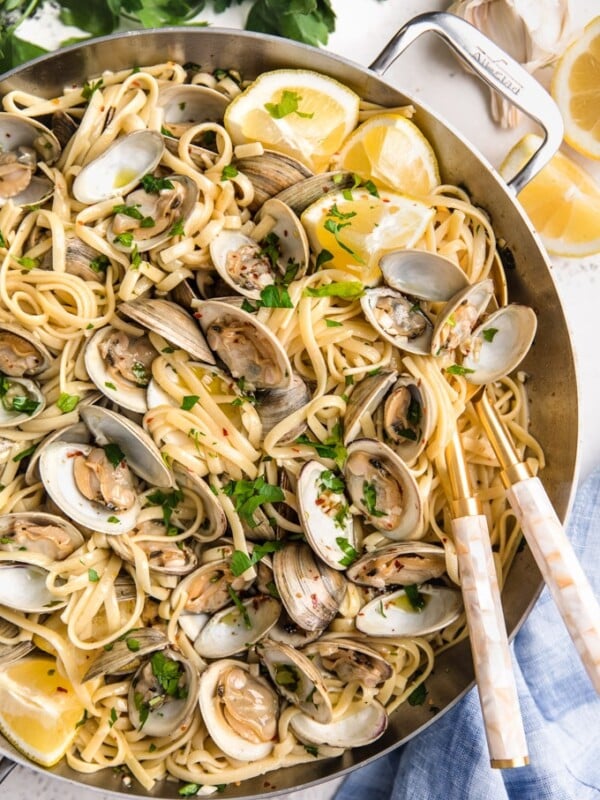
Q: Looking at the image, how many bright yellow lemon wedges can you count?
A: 6